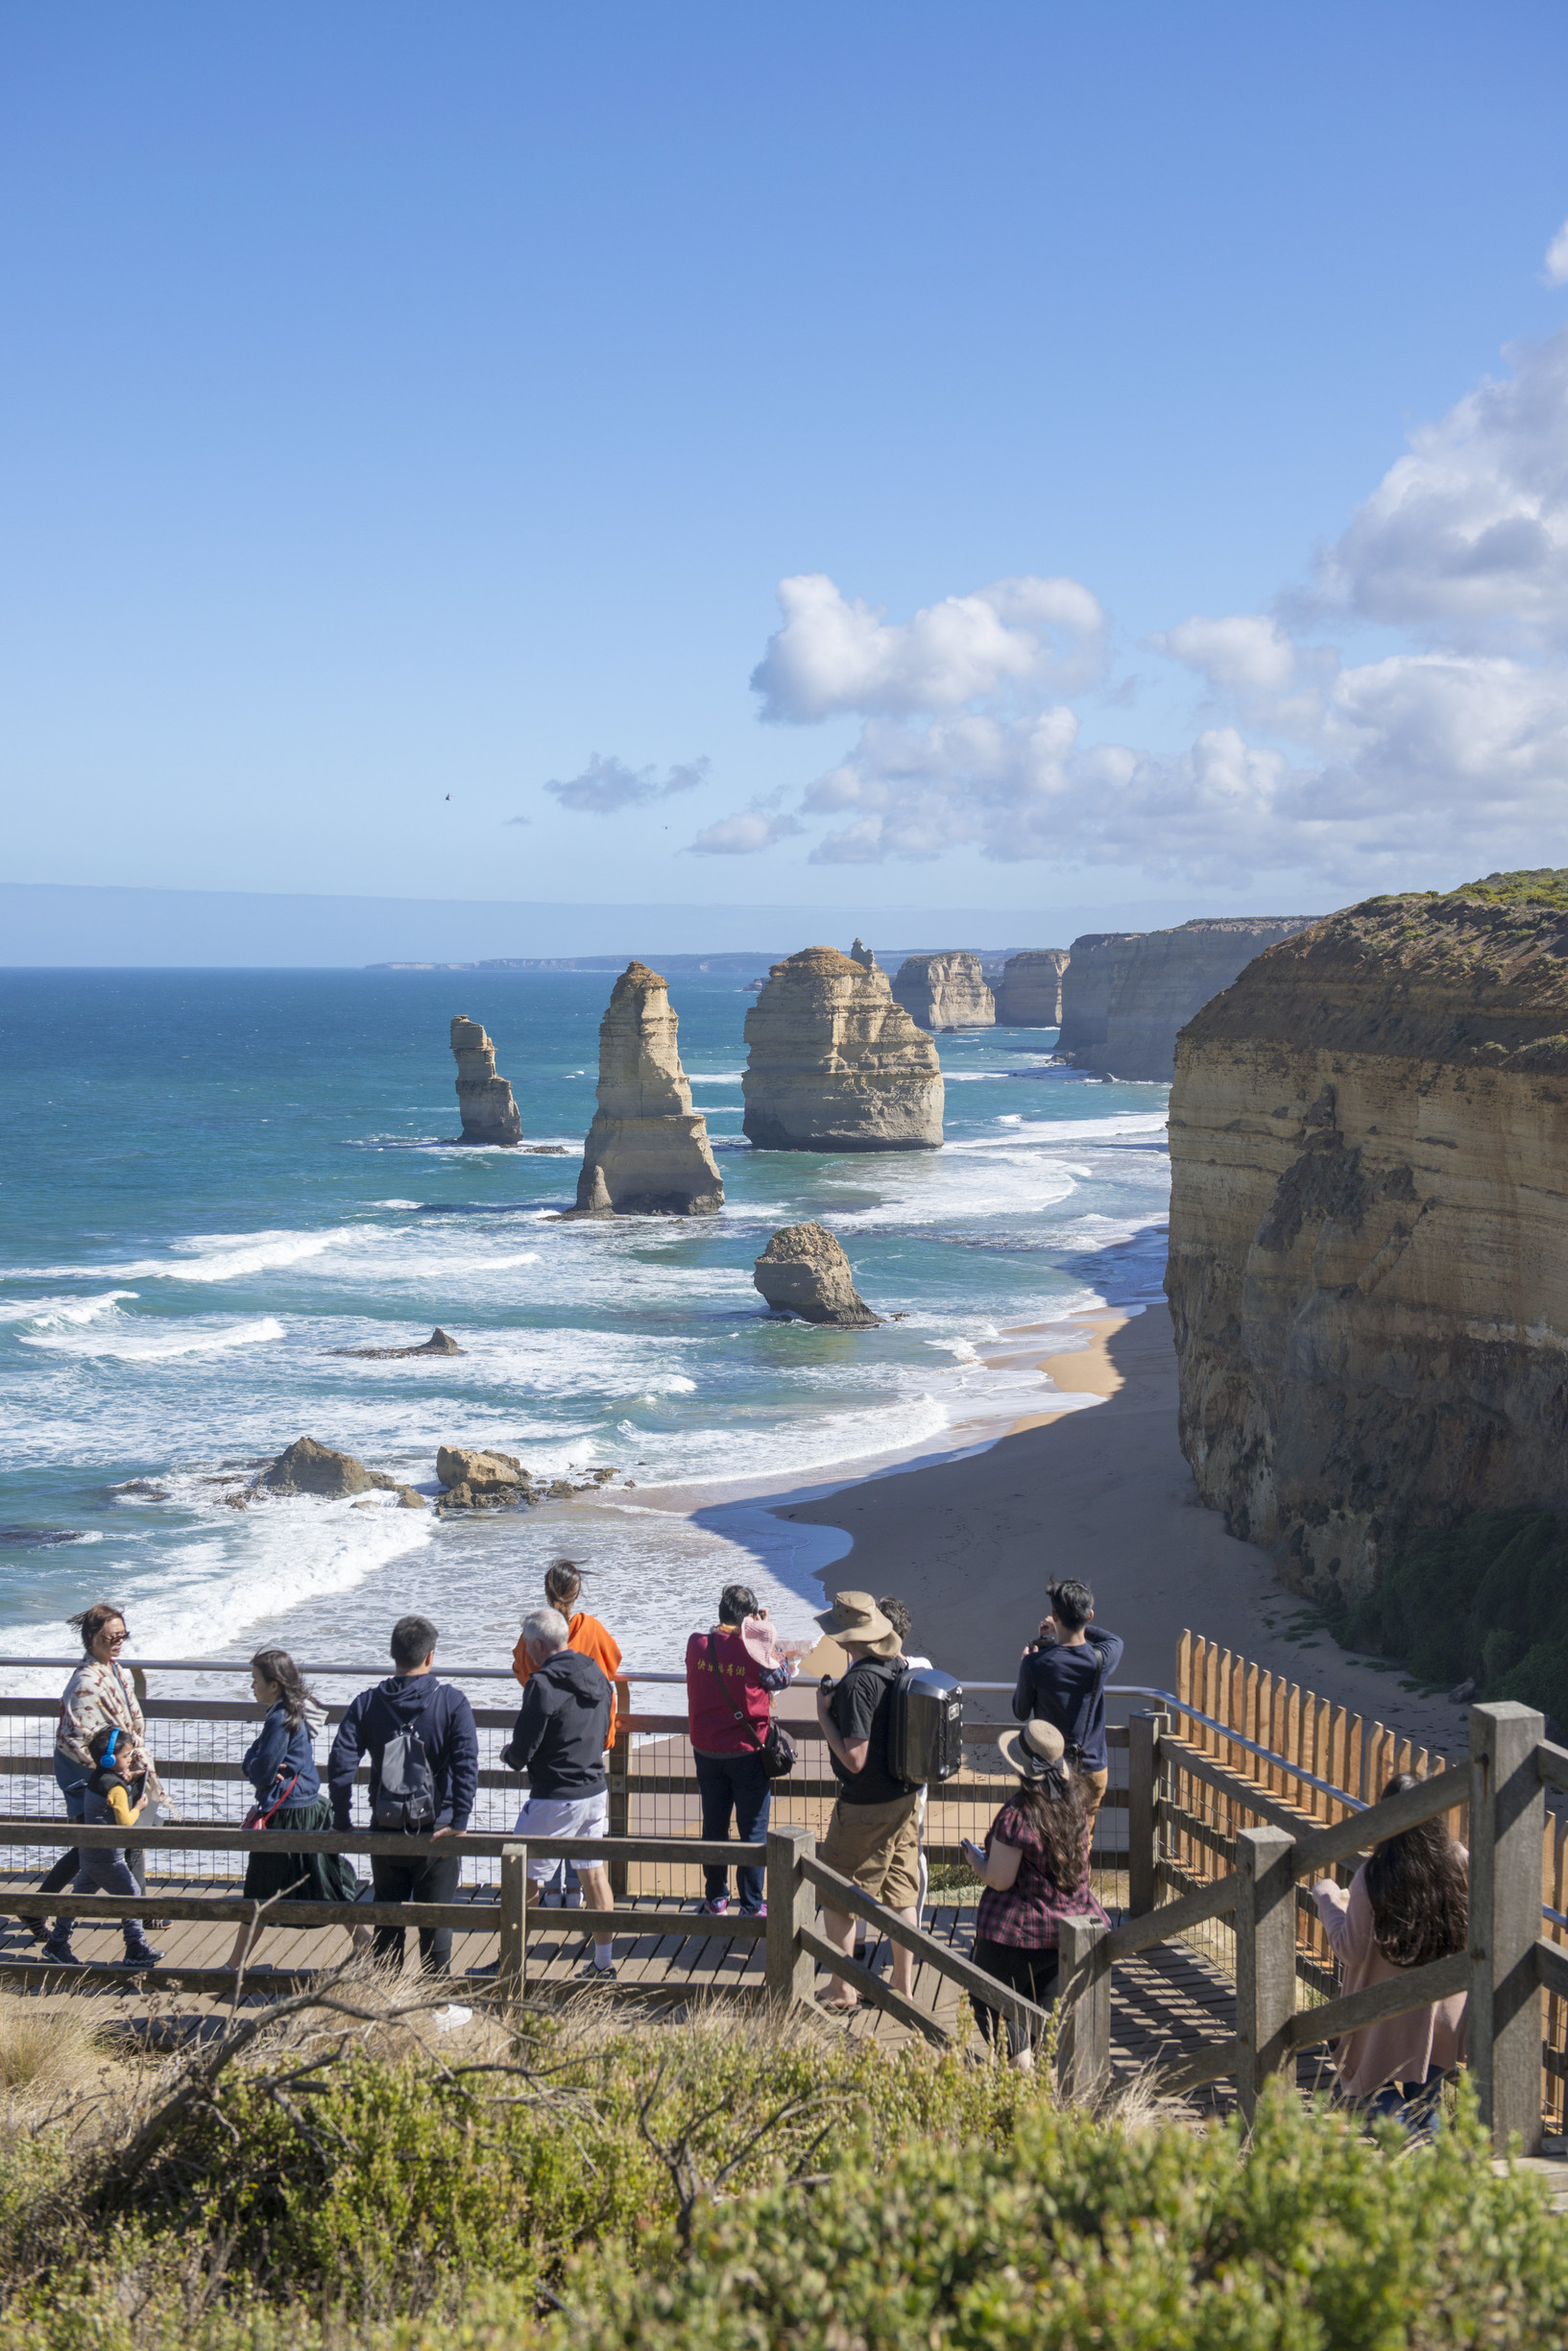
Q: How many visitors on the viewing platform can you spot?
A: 12